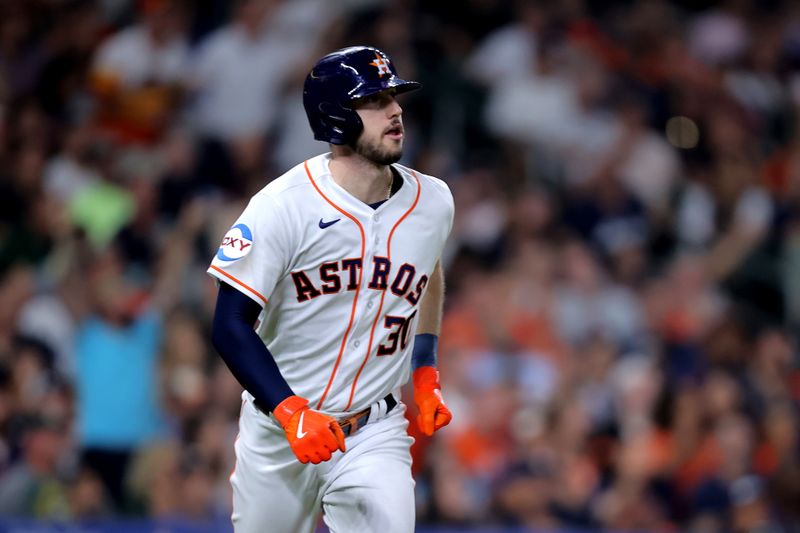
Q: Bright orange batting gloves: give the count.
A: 2